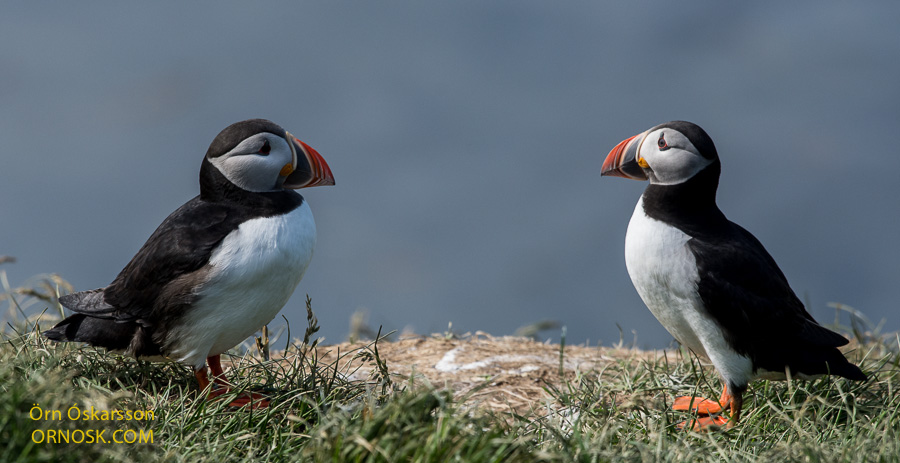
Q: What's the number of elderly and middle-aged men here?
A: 0